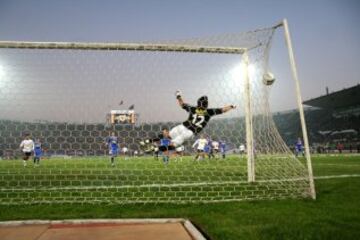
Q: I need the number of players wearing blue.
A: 6